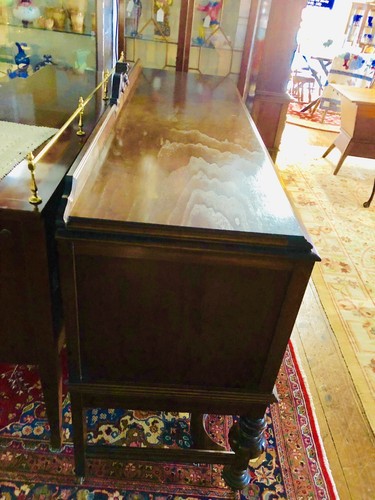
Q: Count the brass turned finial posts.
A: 4